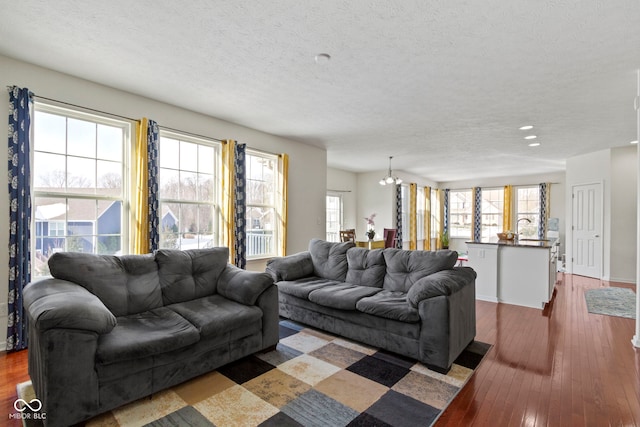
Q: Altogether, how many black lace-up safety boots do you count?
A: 0